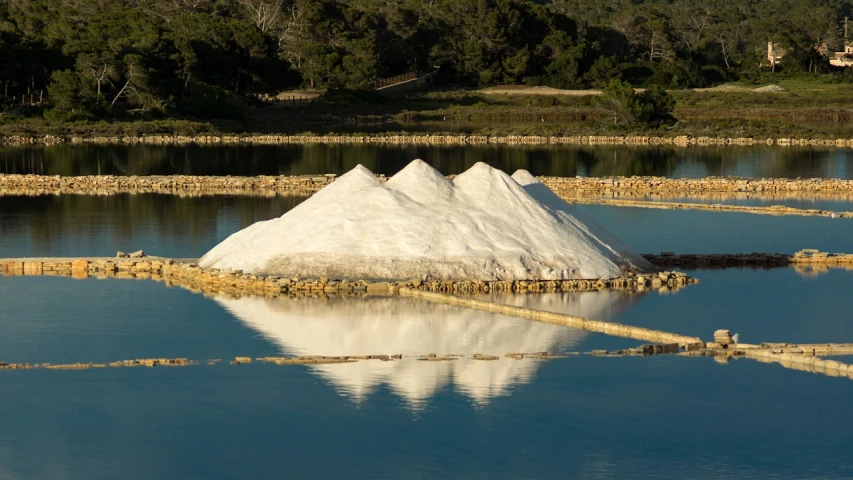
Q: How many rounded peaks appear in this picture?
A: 4